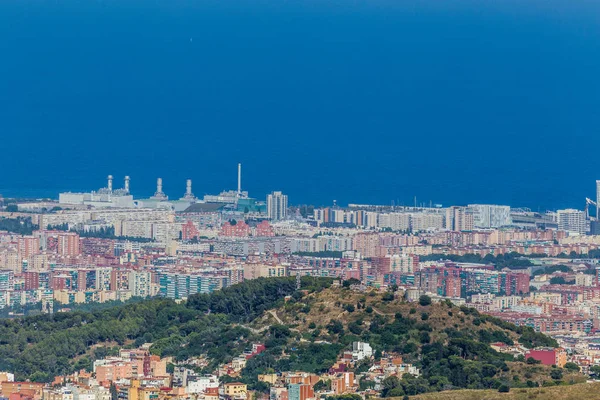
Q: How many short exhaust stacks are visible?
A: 4